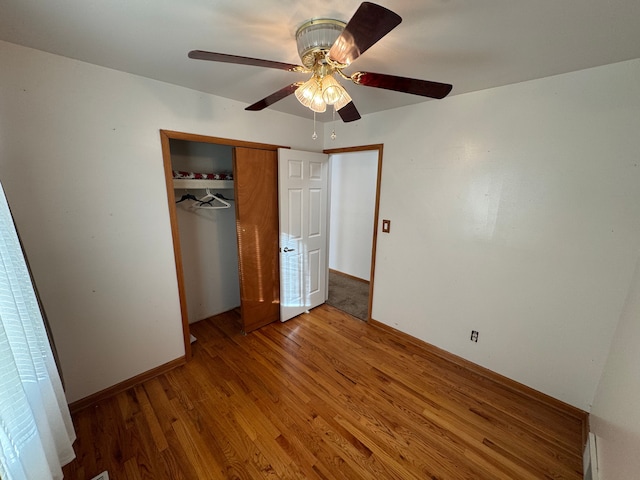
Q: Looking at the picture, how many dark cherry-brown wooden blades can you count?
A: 5